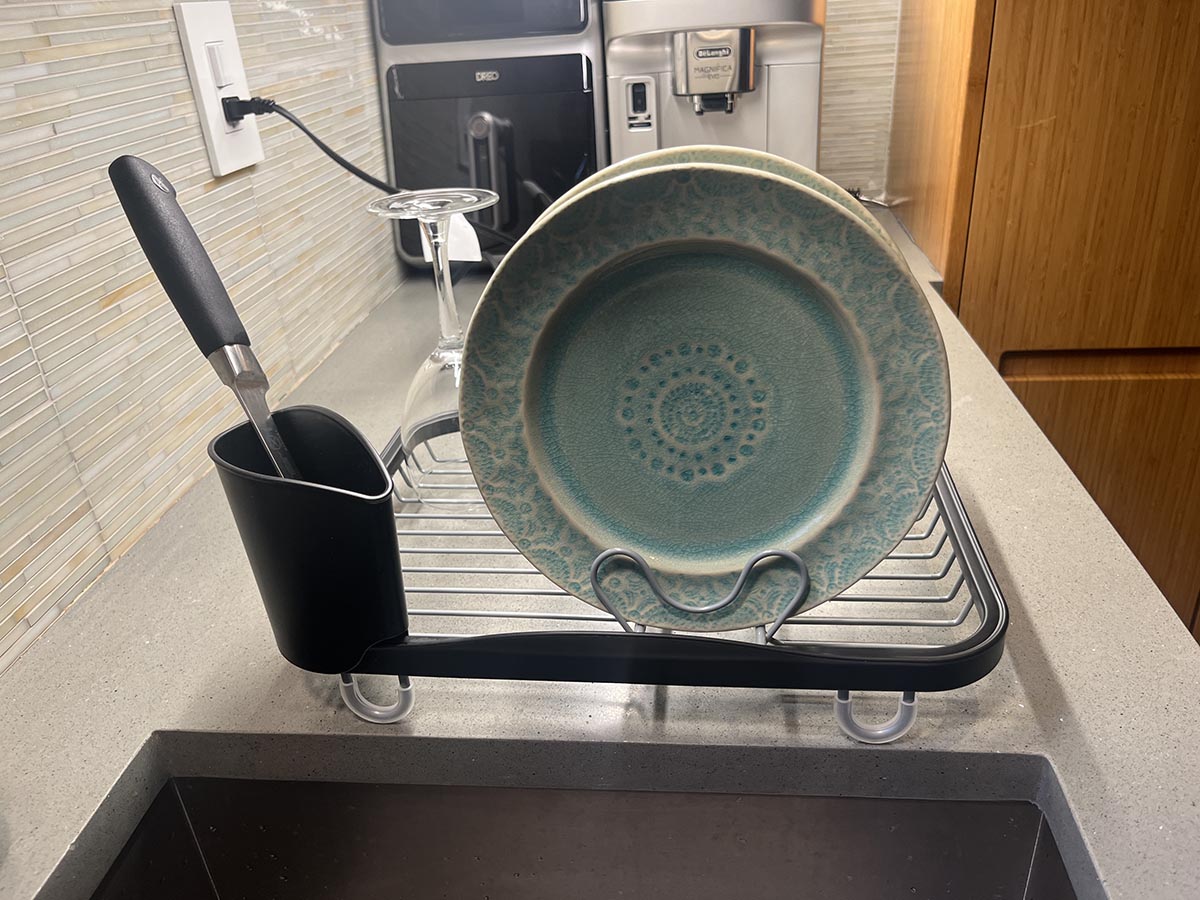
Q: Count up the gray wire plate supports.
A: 1